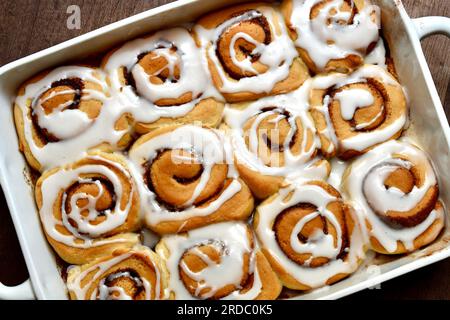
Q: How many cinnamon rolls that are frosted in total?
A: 12